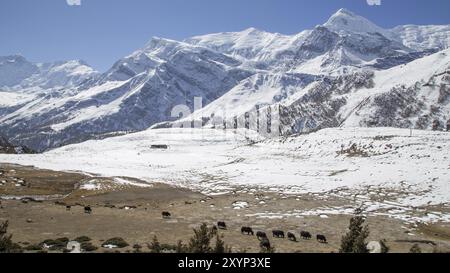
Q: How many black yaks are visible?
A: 11